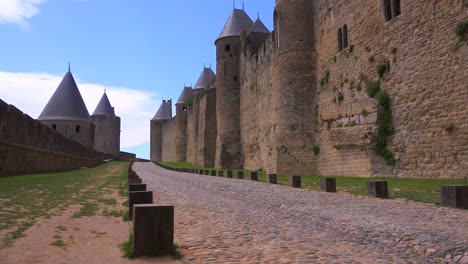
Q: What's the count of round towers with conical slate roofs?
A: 7